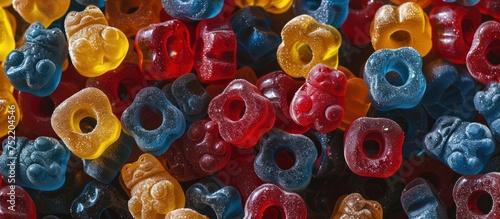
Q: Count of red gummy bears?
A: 2